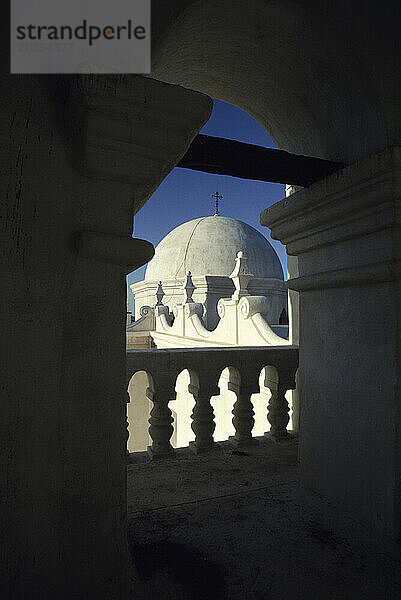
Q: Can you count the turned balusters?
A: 4